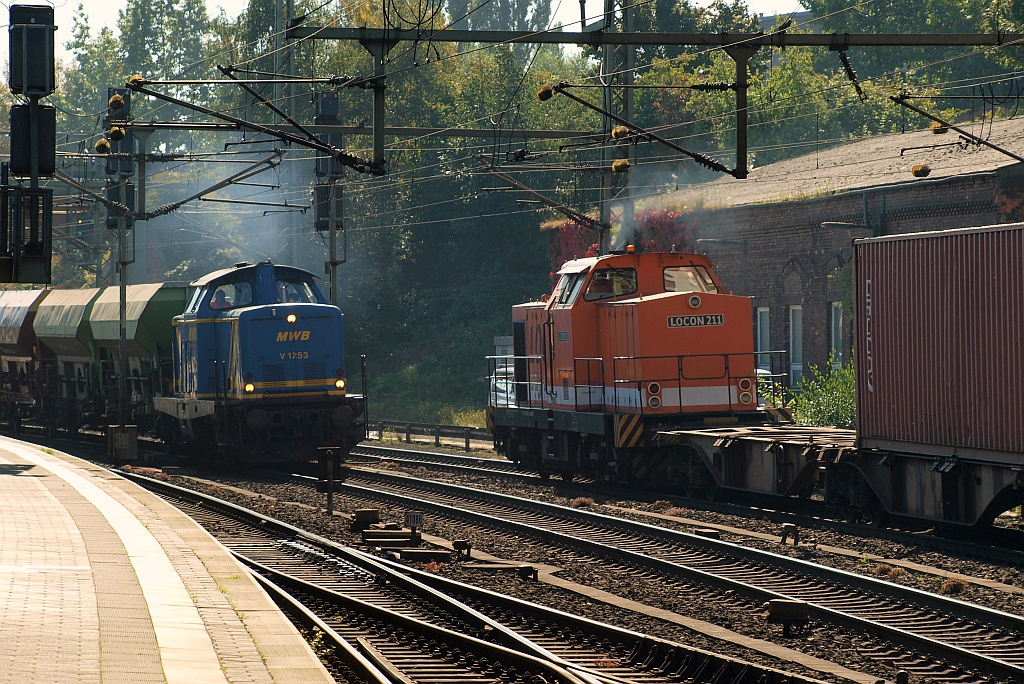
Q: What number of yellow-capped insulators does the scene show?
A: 9